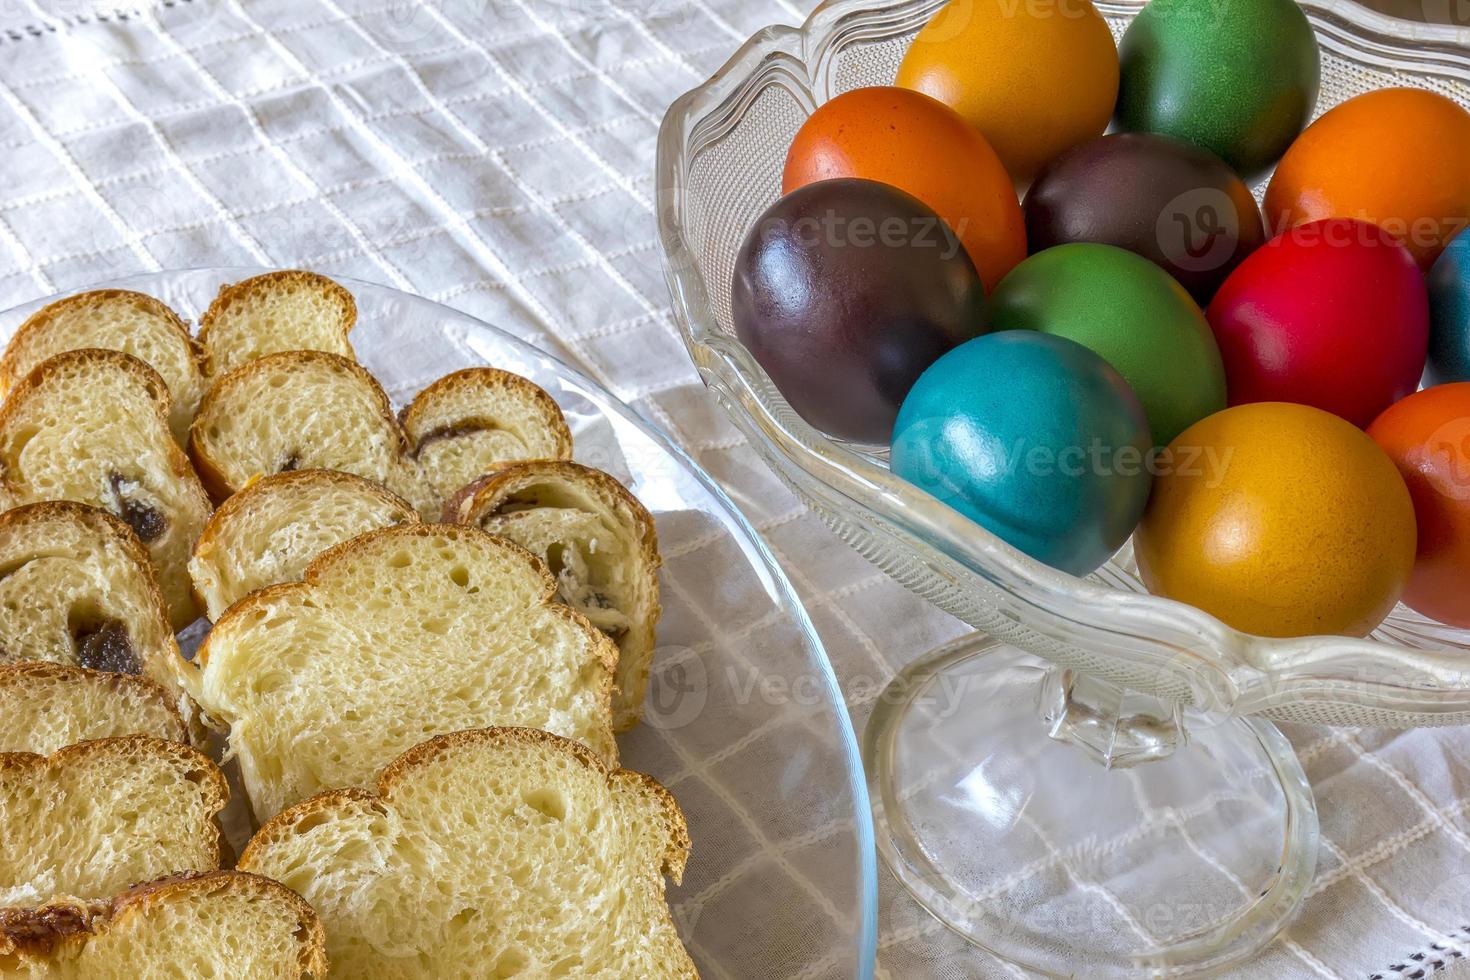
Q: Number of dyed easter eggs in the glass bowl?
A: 12